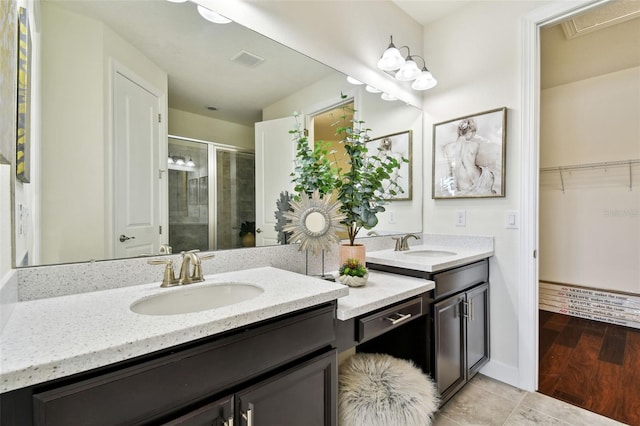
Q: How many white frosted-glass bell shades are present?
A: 3